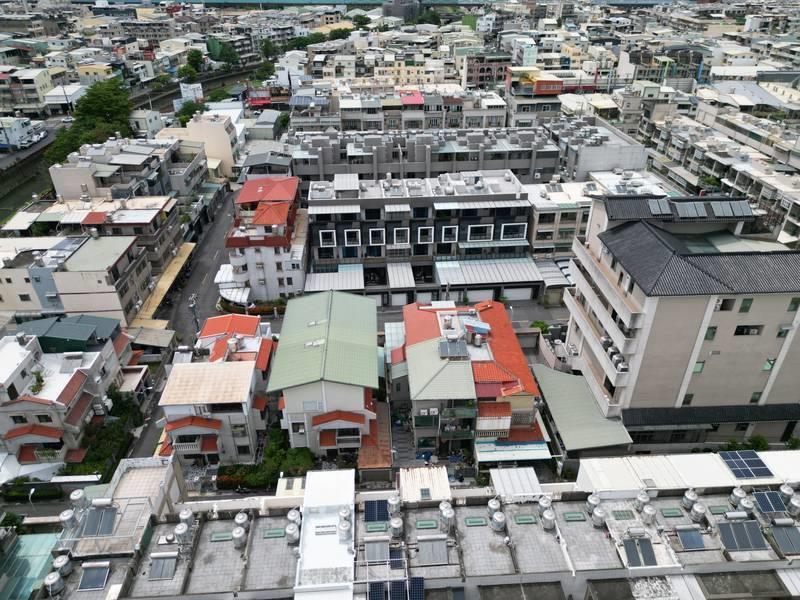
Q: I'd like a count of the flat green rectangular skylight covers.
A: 10